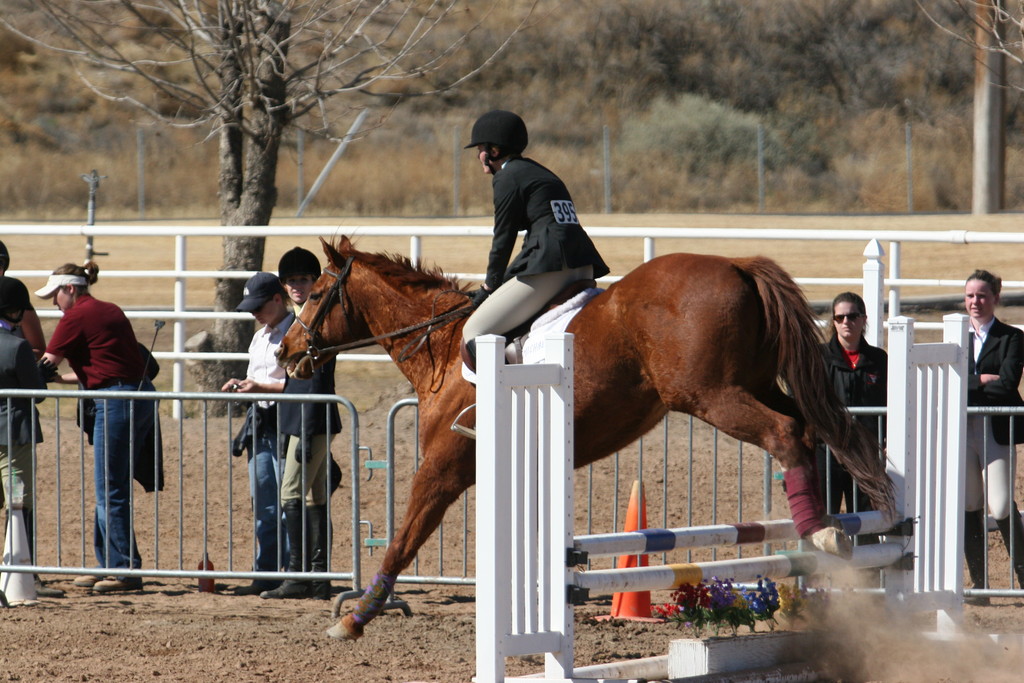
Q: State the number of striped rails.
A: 2